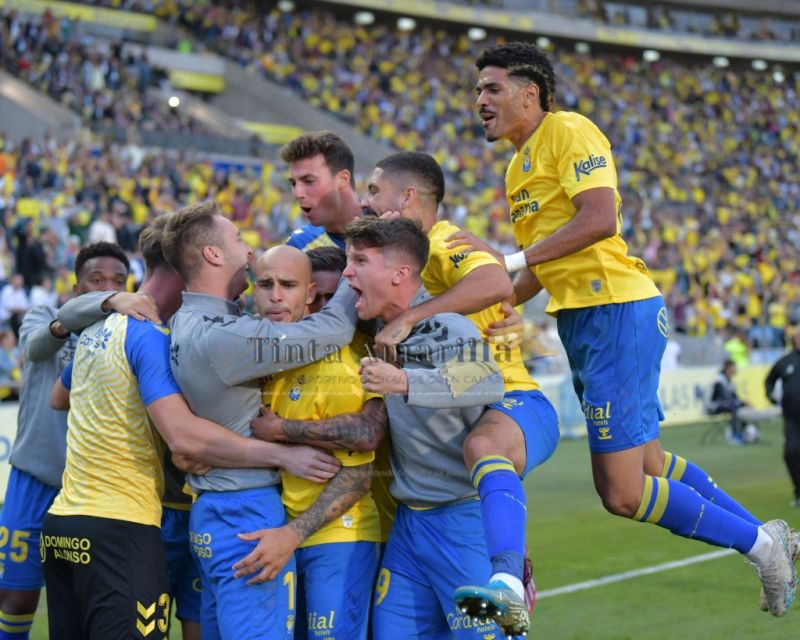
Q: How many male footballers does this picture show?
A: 9